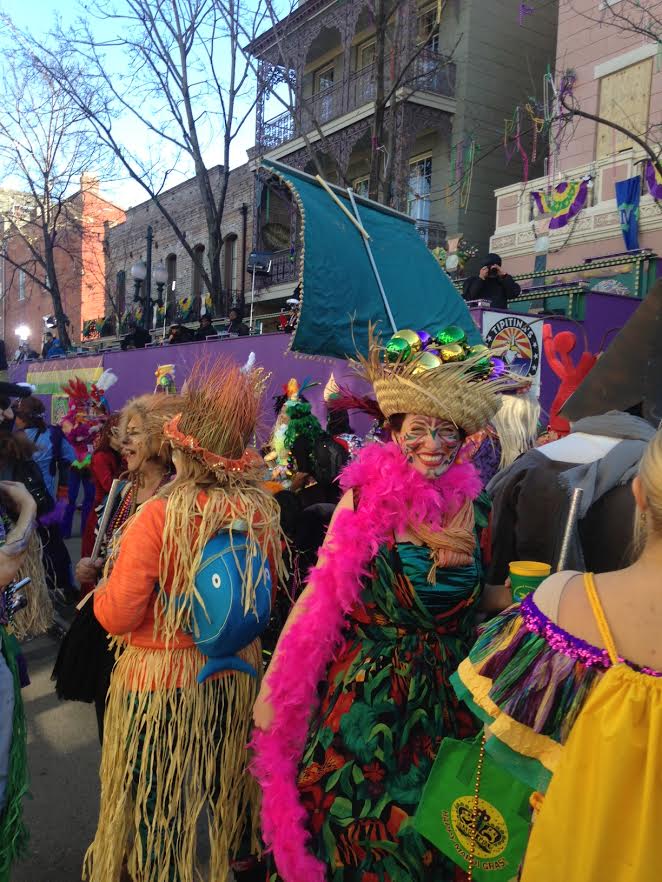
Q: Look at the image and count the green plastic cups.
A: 1